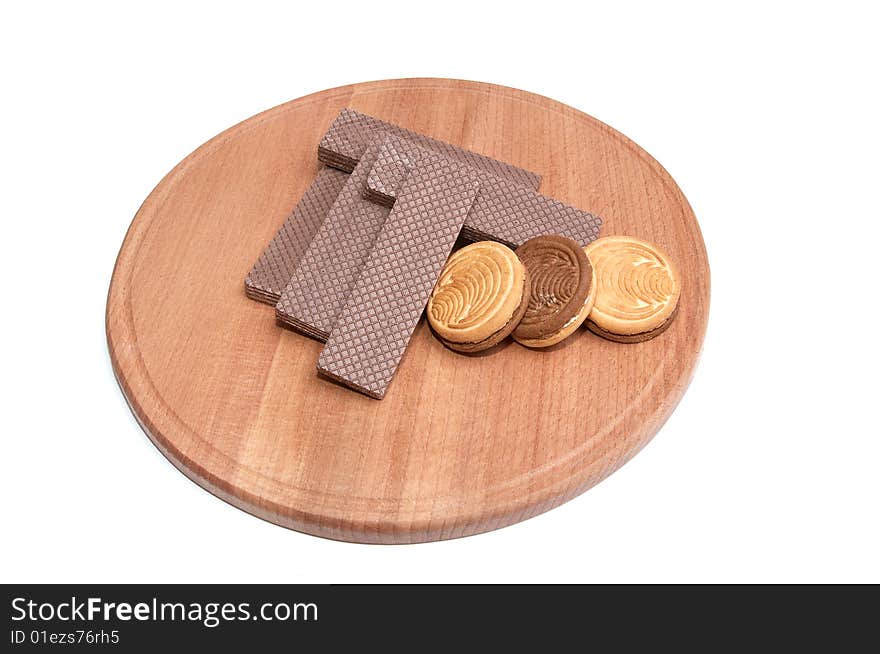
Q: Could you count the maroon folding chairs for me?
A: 0